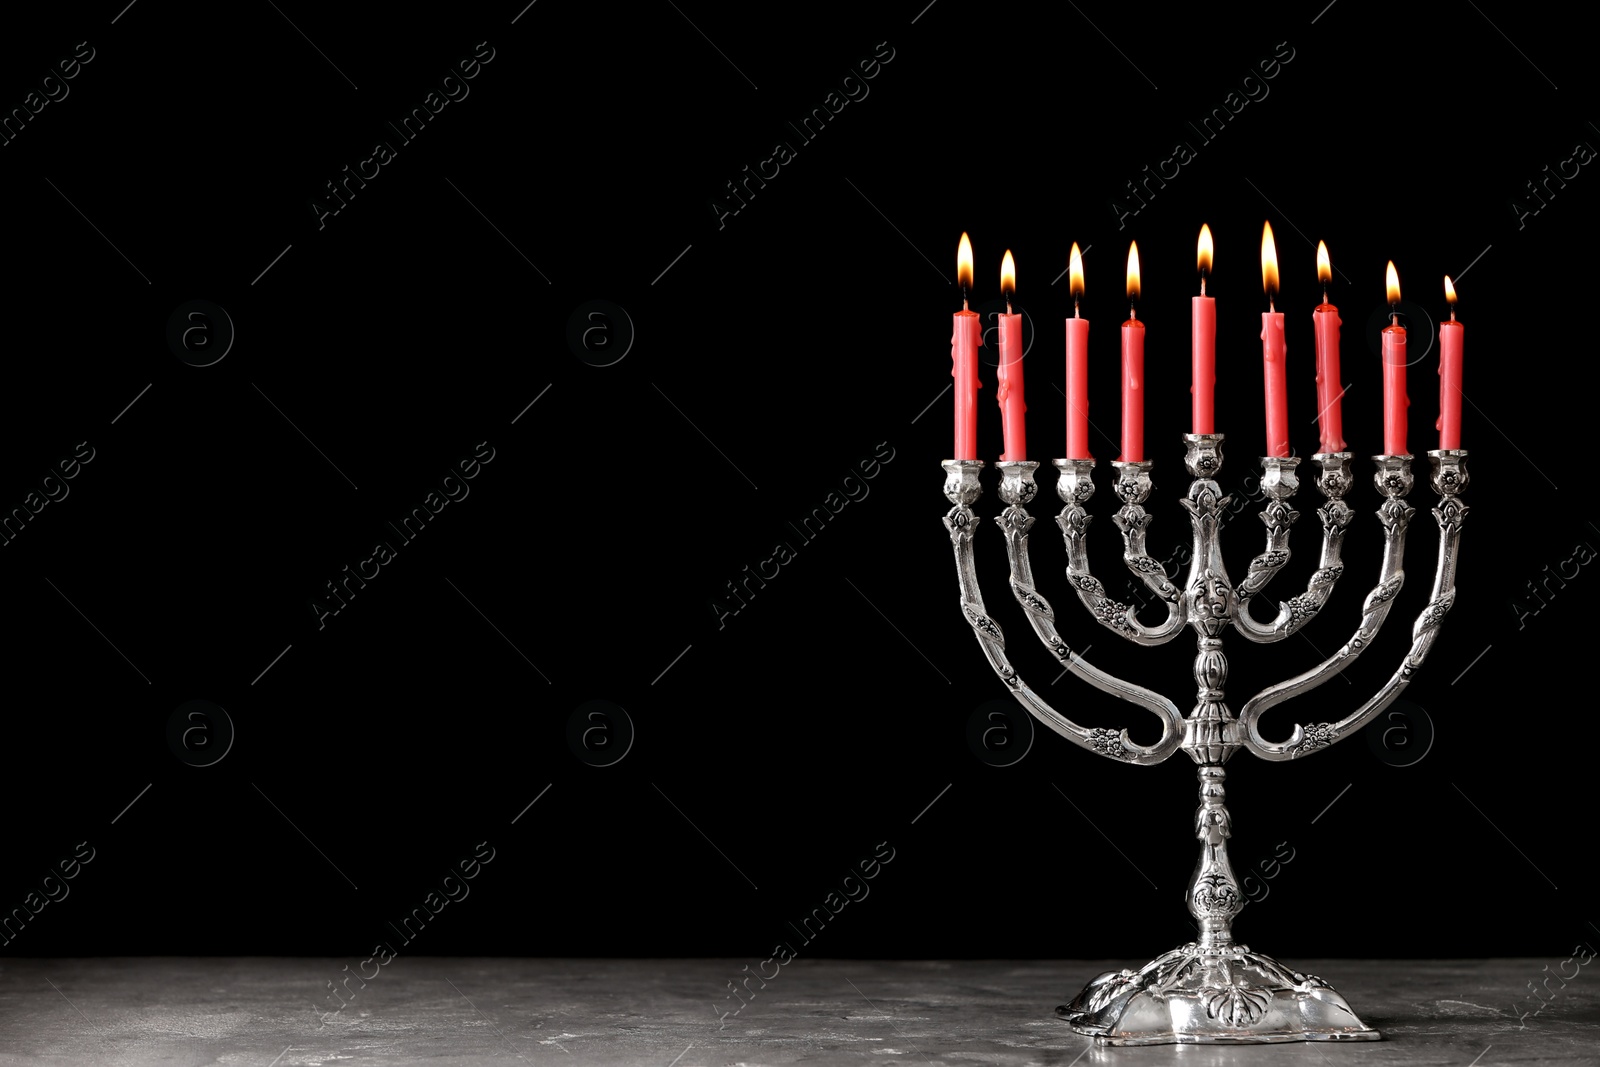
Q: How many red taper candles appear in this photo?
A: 9